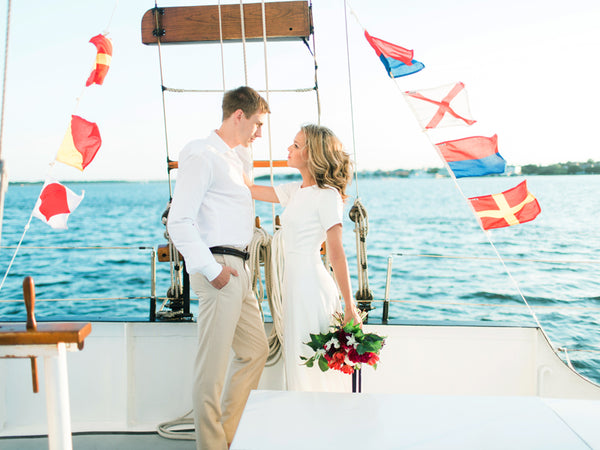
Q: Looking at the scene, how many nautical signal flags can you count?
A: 7